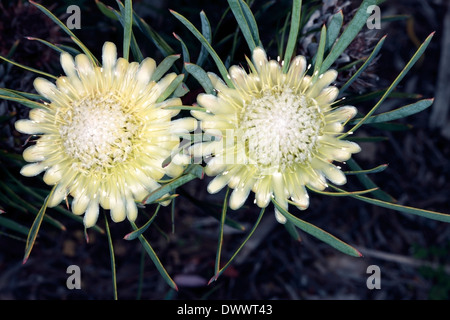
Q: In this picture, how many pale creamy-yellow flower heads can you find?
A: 2